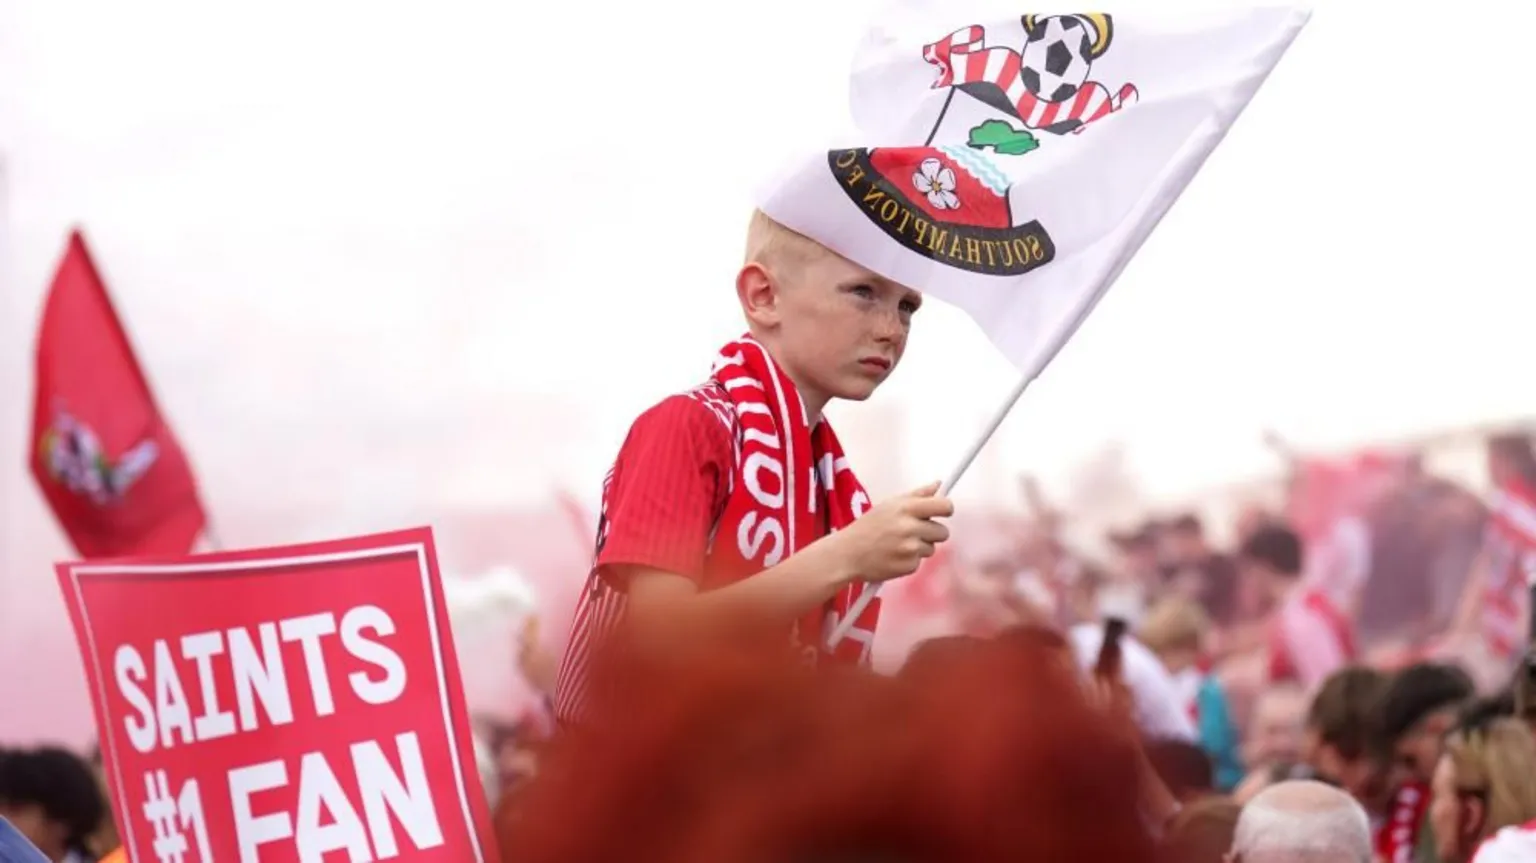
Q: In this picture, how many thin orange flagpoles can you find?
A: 0